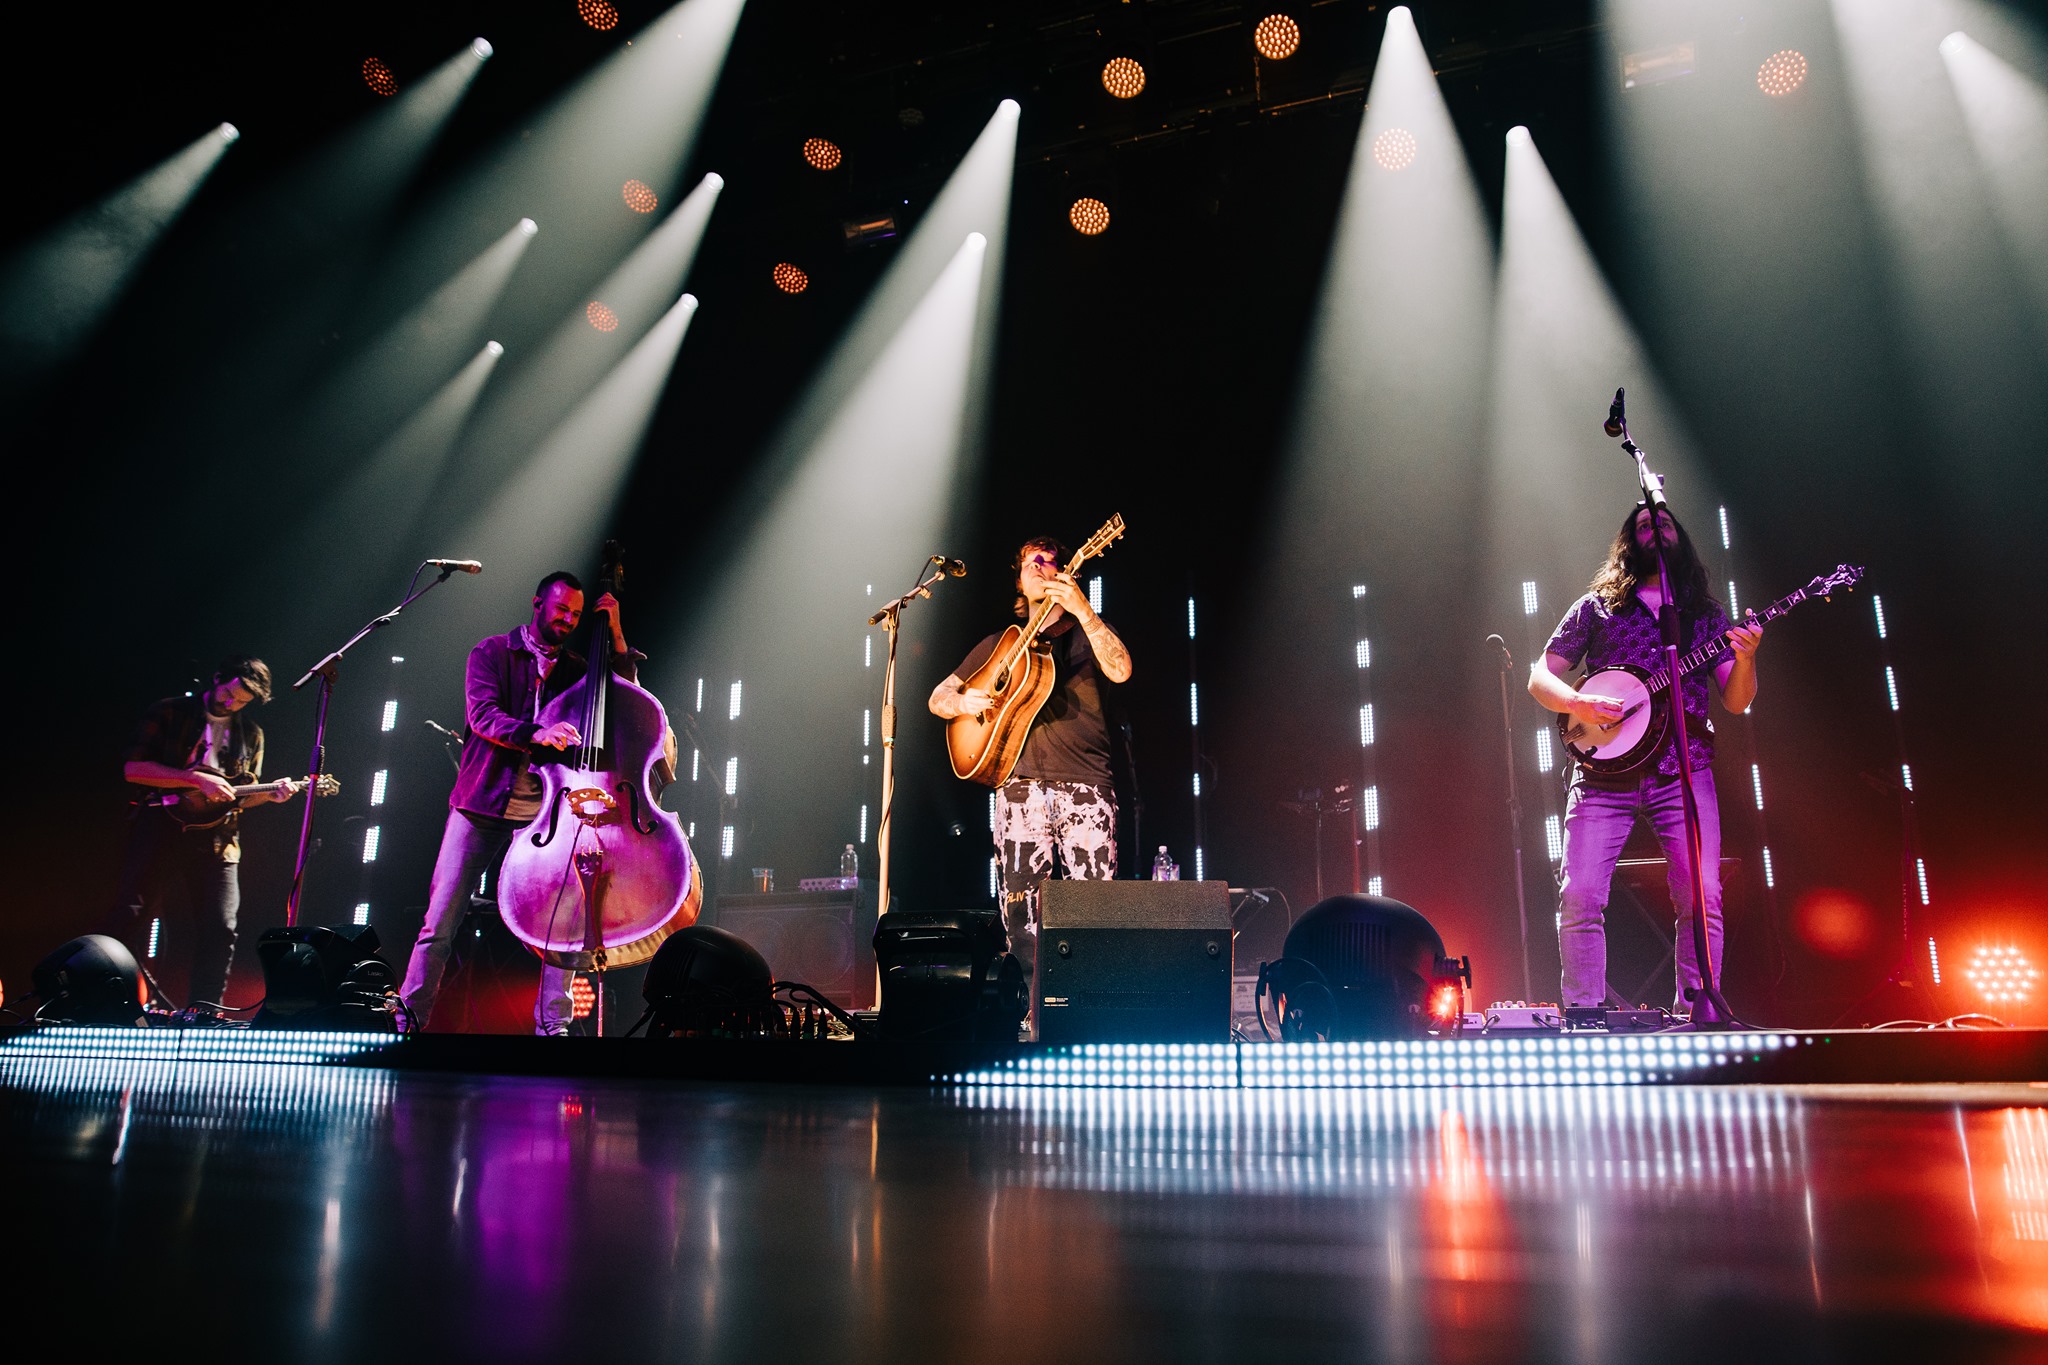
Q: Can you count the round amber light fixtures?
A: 11